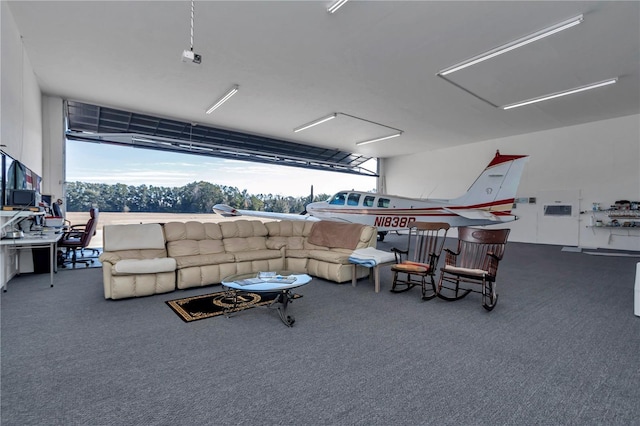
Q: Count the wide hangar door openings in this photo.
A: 1